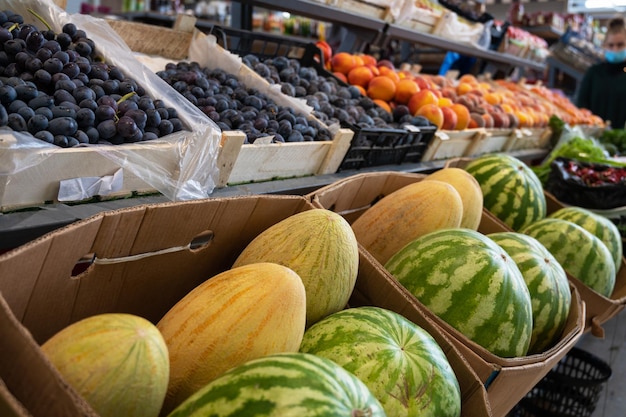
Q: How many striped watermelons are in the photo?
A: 7